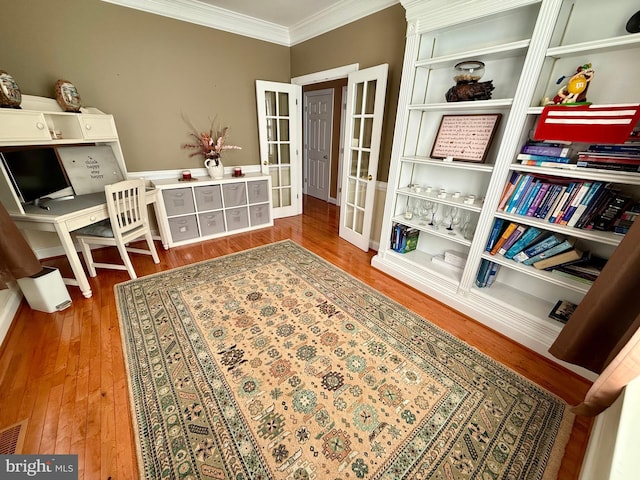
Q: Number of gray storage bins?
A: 8